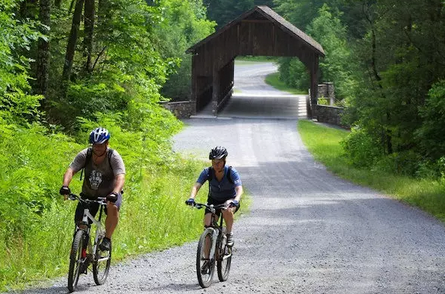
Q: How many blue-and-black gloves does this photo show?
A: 2